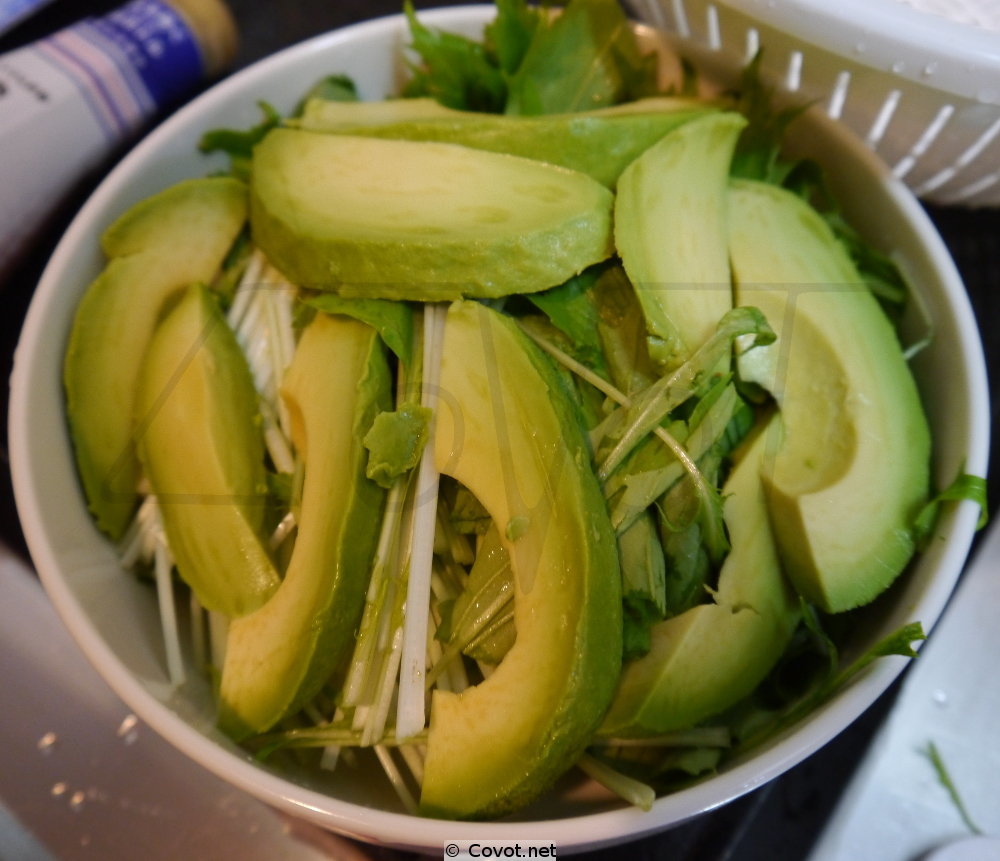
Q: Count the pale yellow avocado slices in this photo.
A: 9